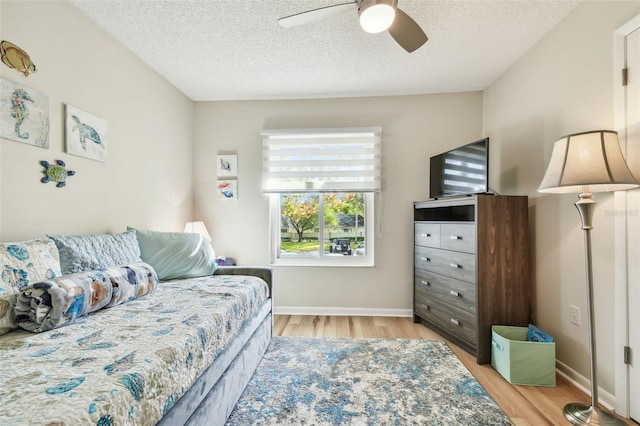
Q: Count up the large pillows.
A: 3